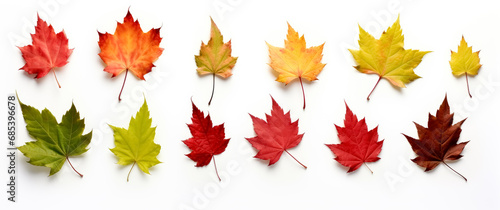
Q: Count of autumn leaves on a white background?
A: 12